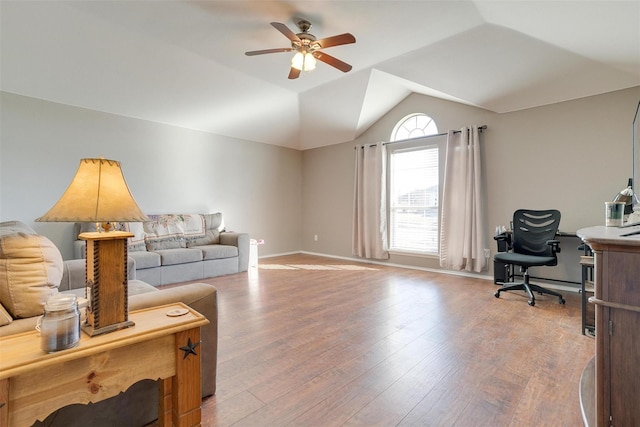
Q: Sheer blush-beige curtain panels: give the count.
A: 2